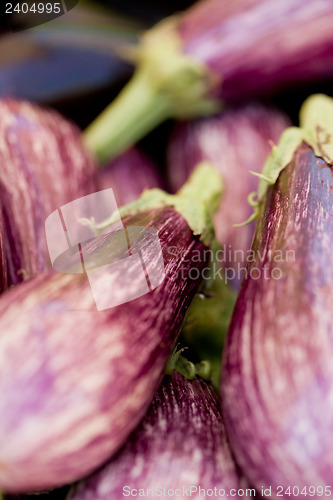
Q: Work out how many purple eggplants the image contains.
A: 7